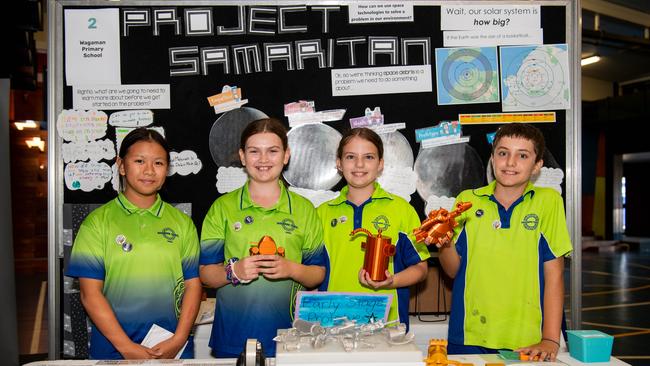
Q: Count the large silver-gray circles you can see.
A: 5